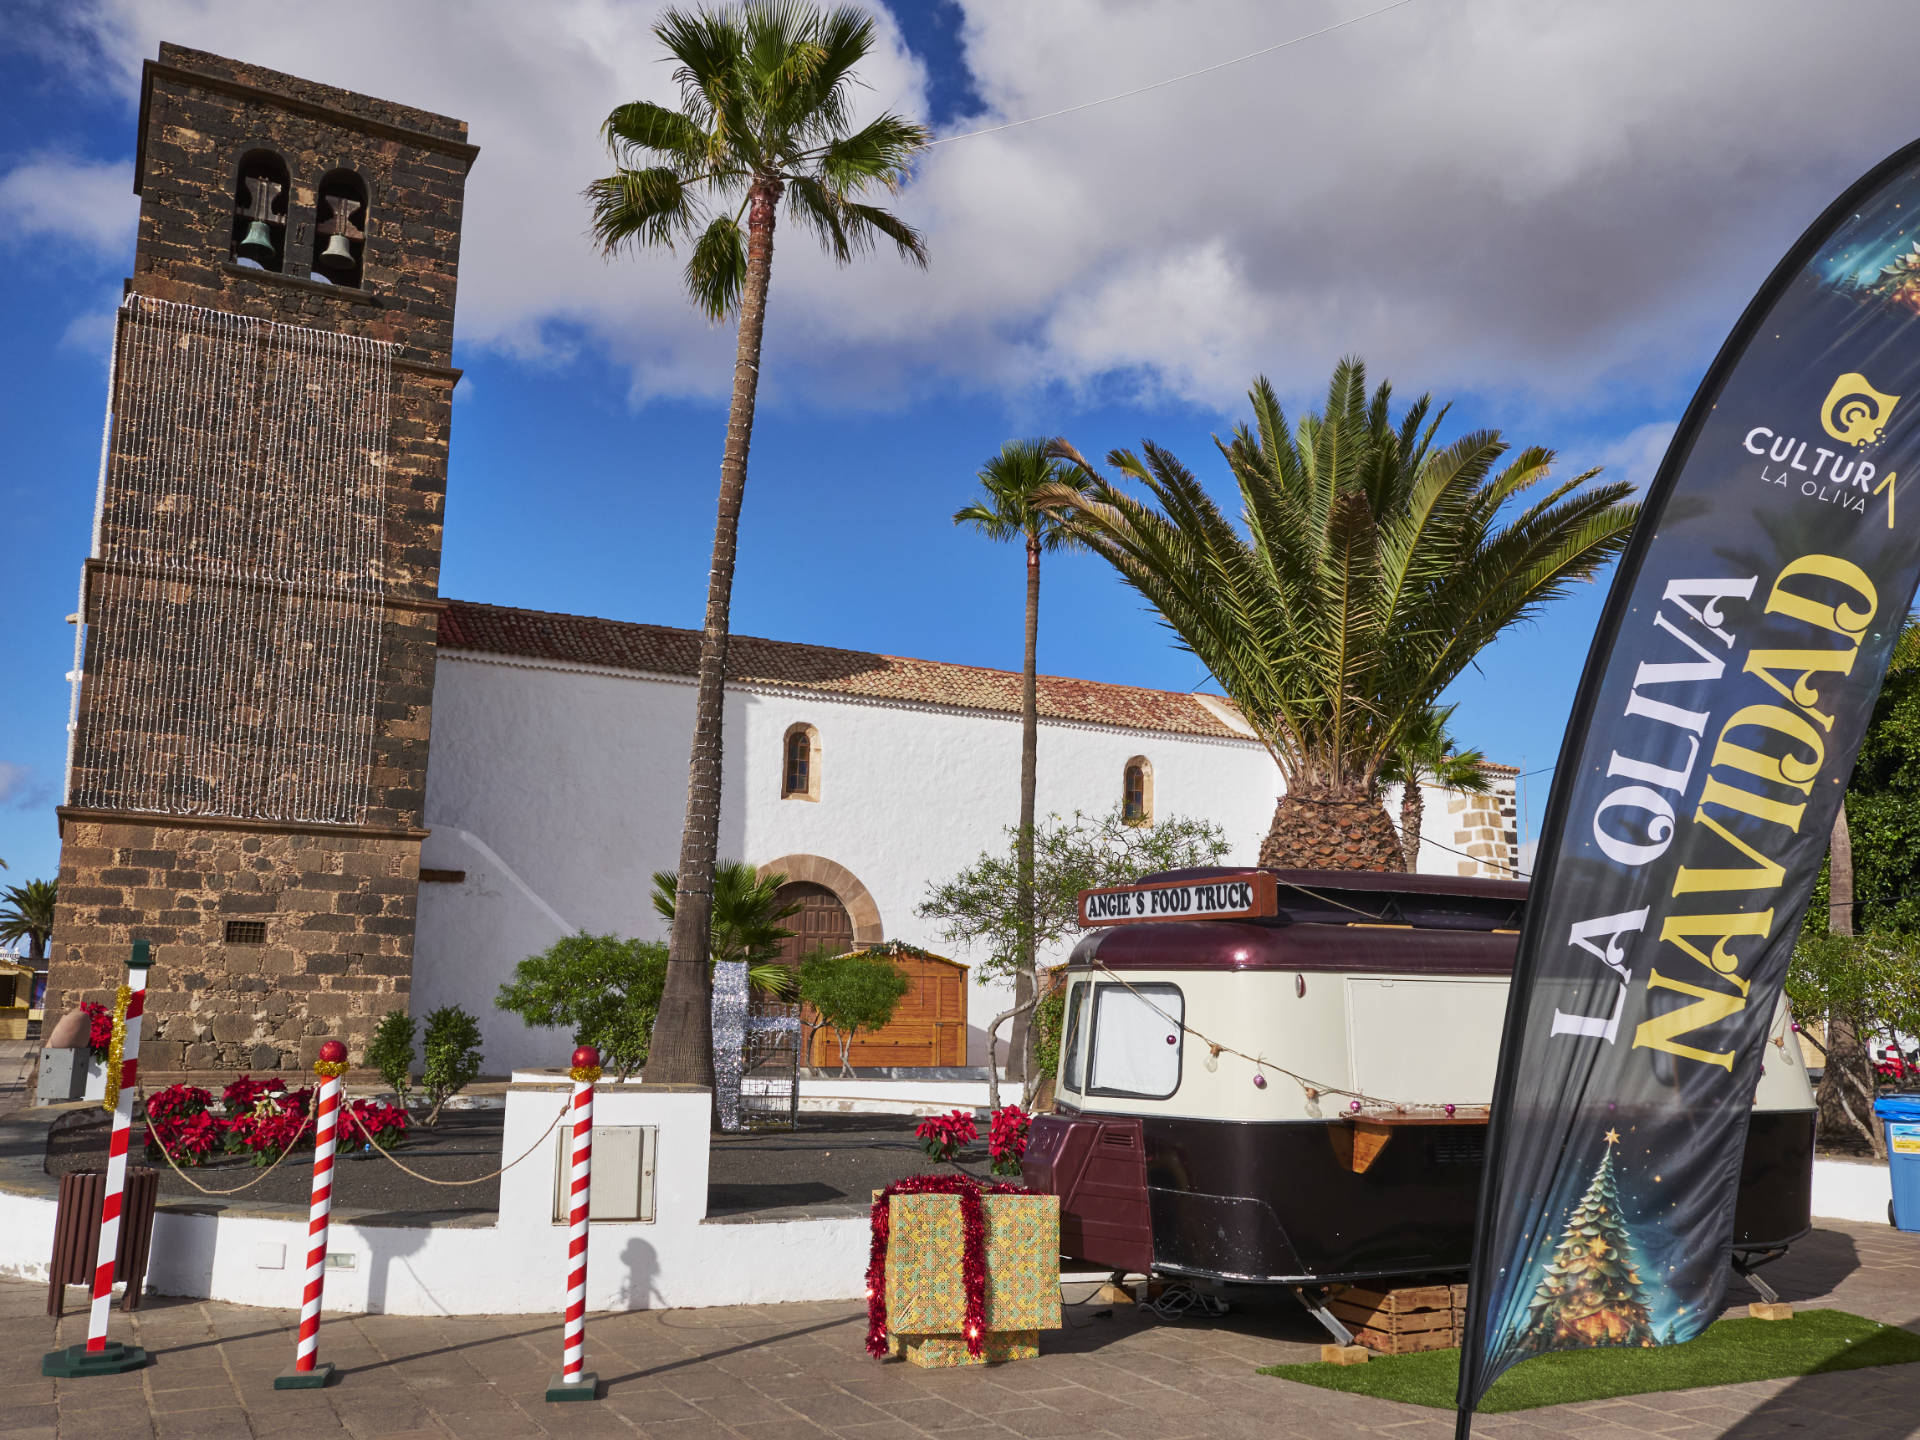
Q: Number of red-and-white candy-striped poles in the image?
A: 3